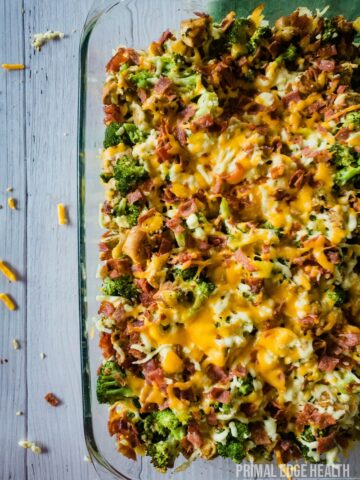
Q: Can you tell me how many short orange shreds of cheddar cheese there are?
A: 5